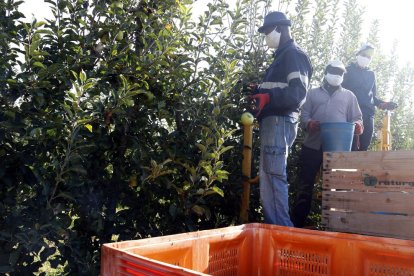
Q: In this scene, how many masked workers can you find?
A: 3